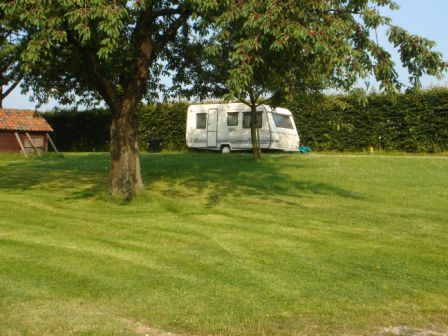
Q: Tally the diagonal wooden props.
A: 3